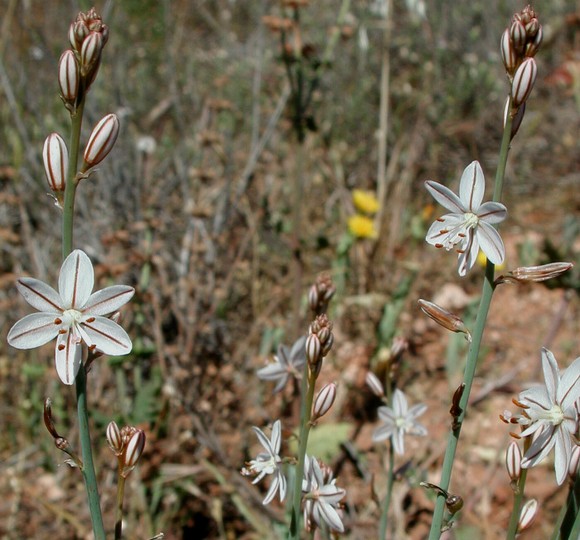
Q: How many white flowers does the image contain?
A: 7